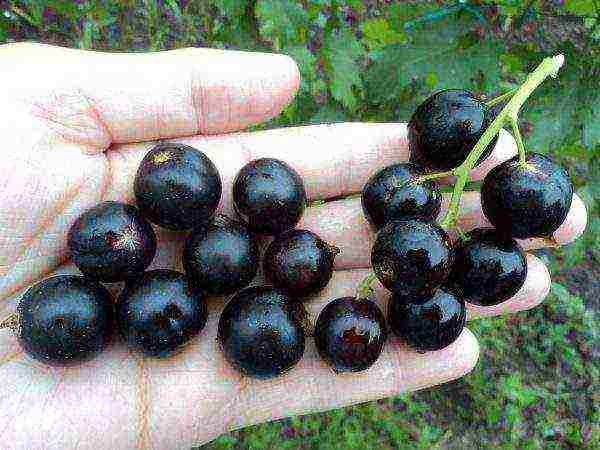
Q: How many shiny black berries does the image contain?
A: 15